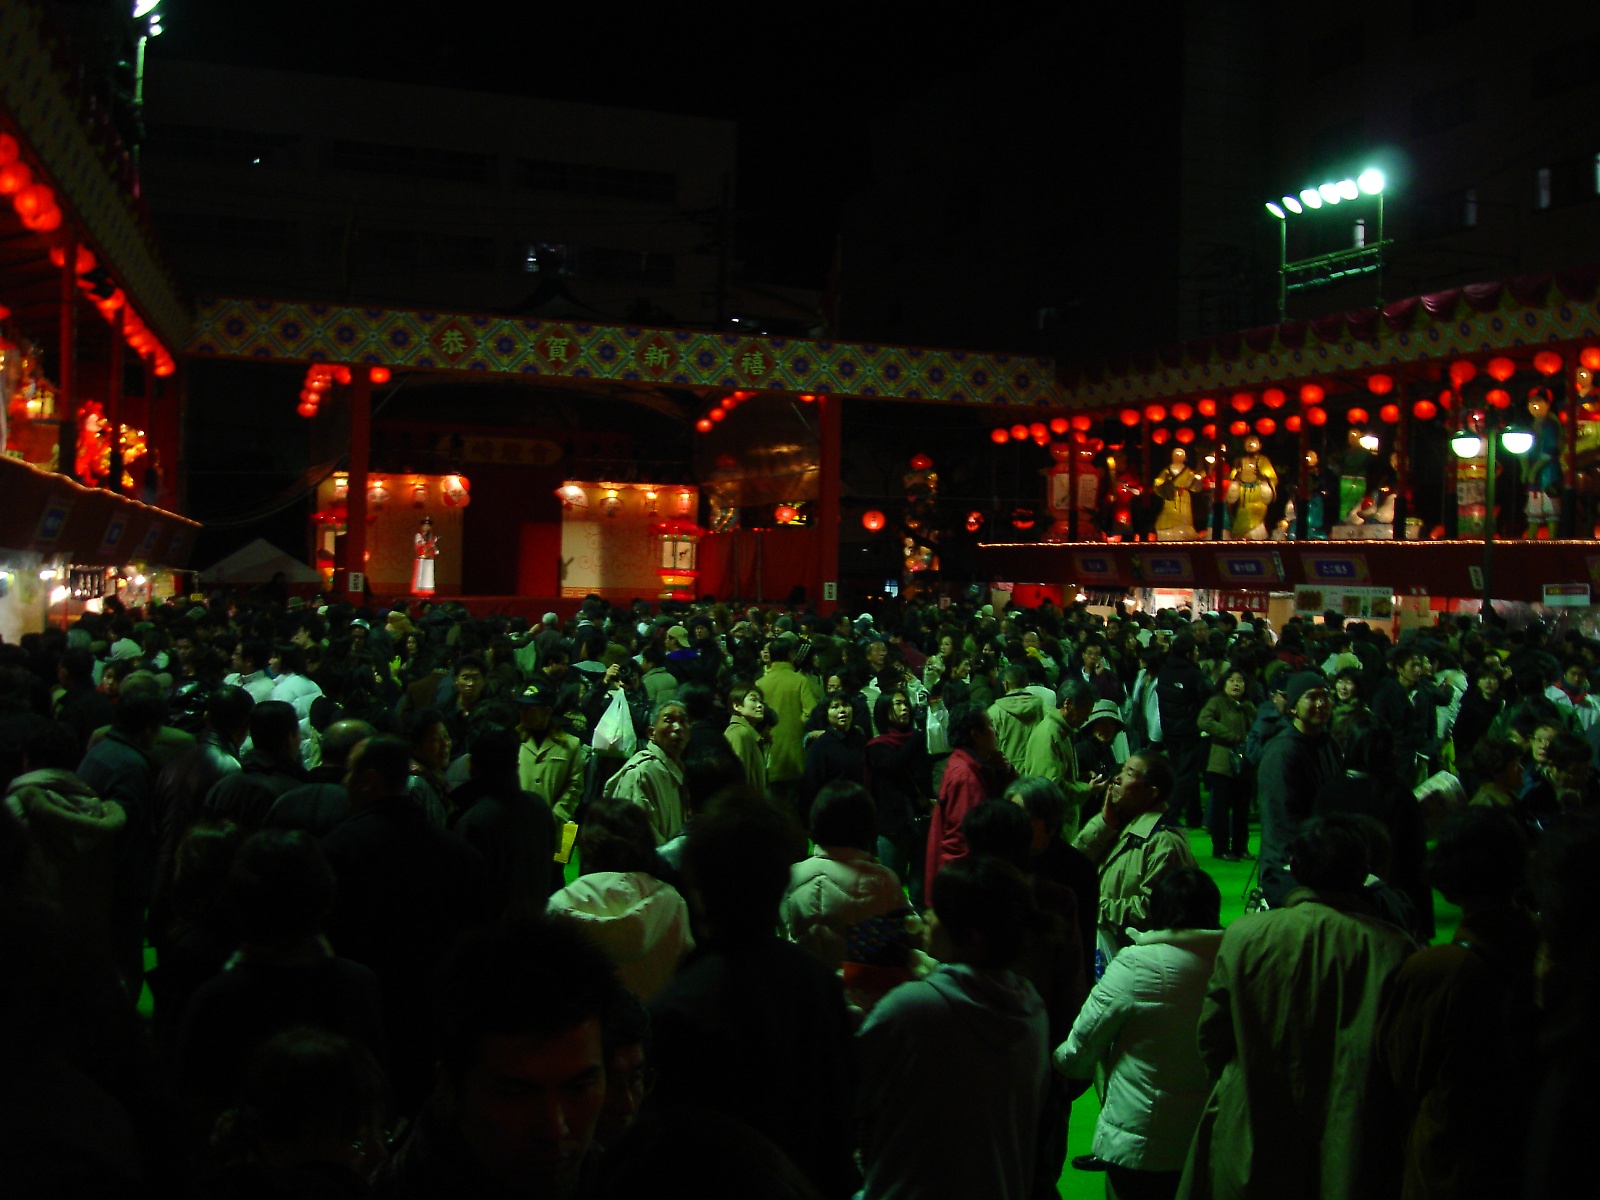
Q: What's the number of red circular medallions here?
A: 4